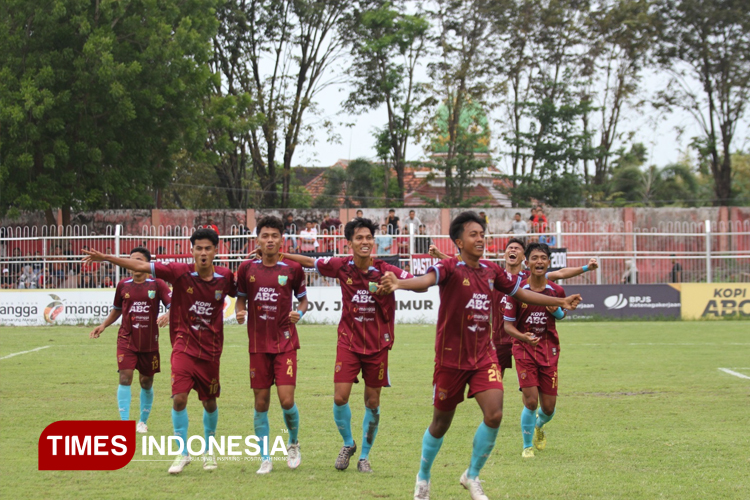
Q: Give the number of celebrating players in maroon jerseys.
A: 7